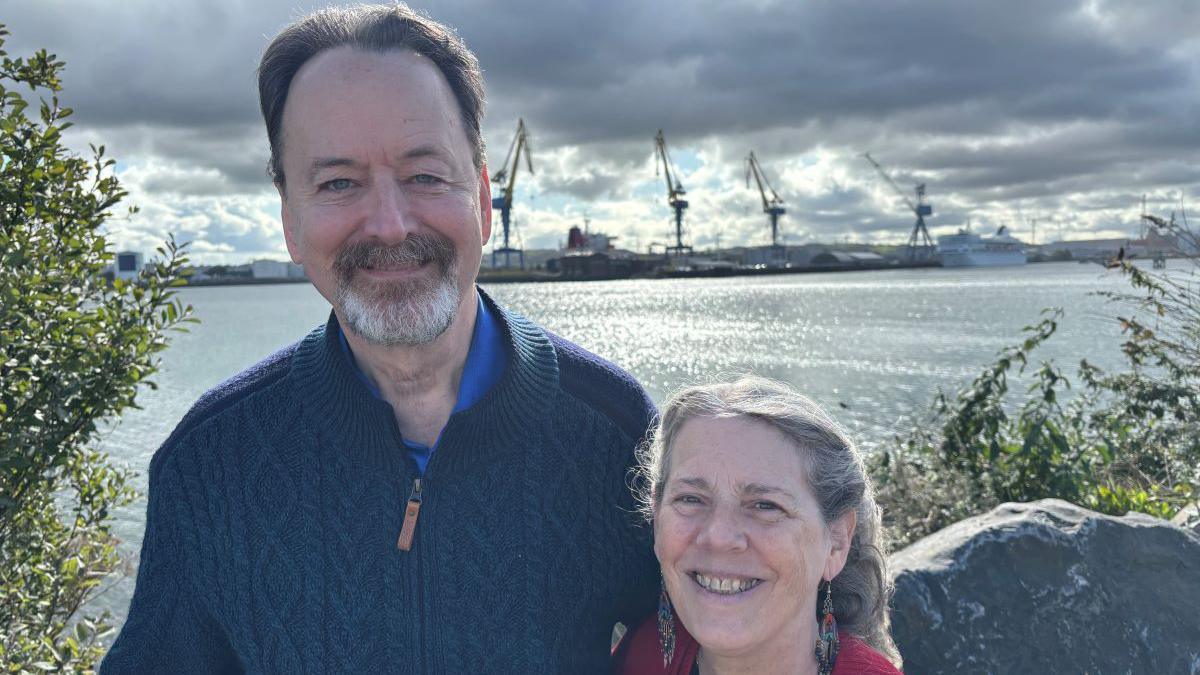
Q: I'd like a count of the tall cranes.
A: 4